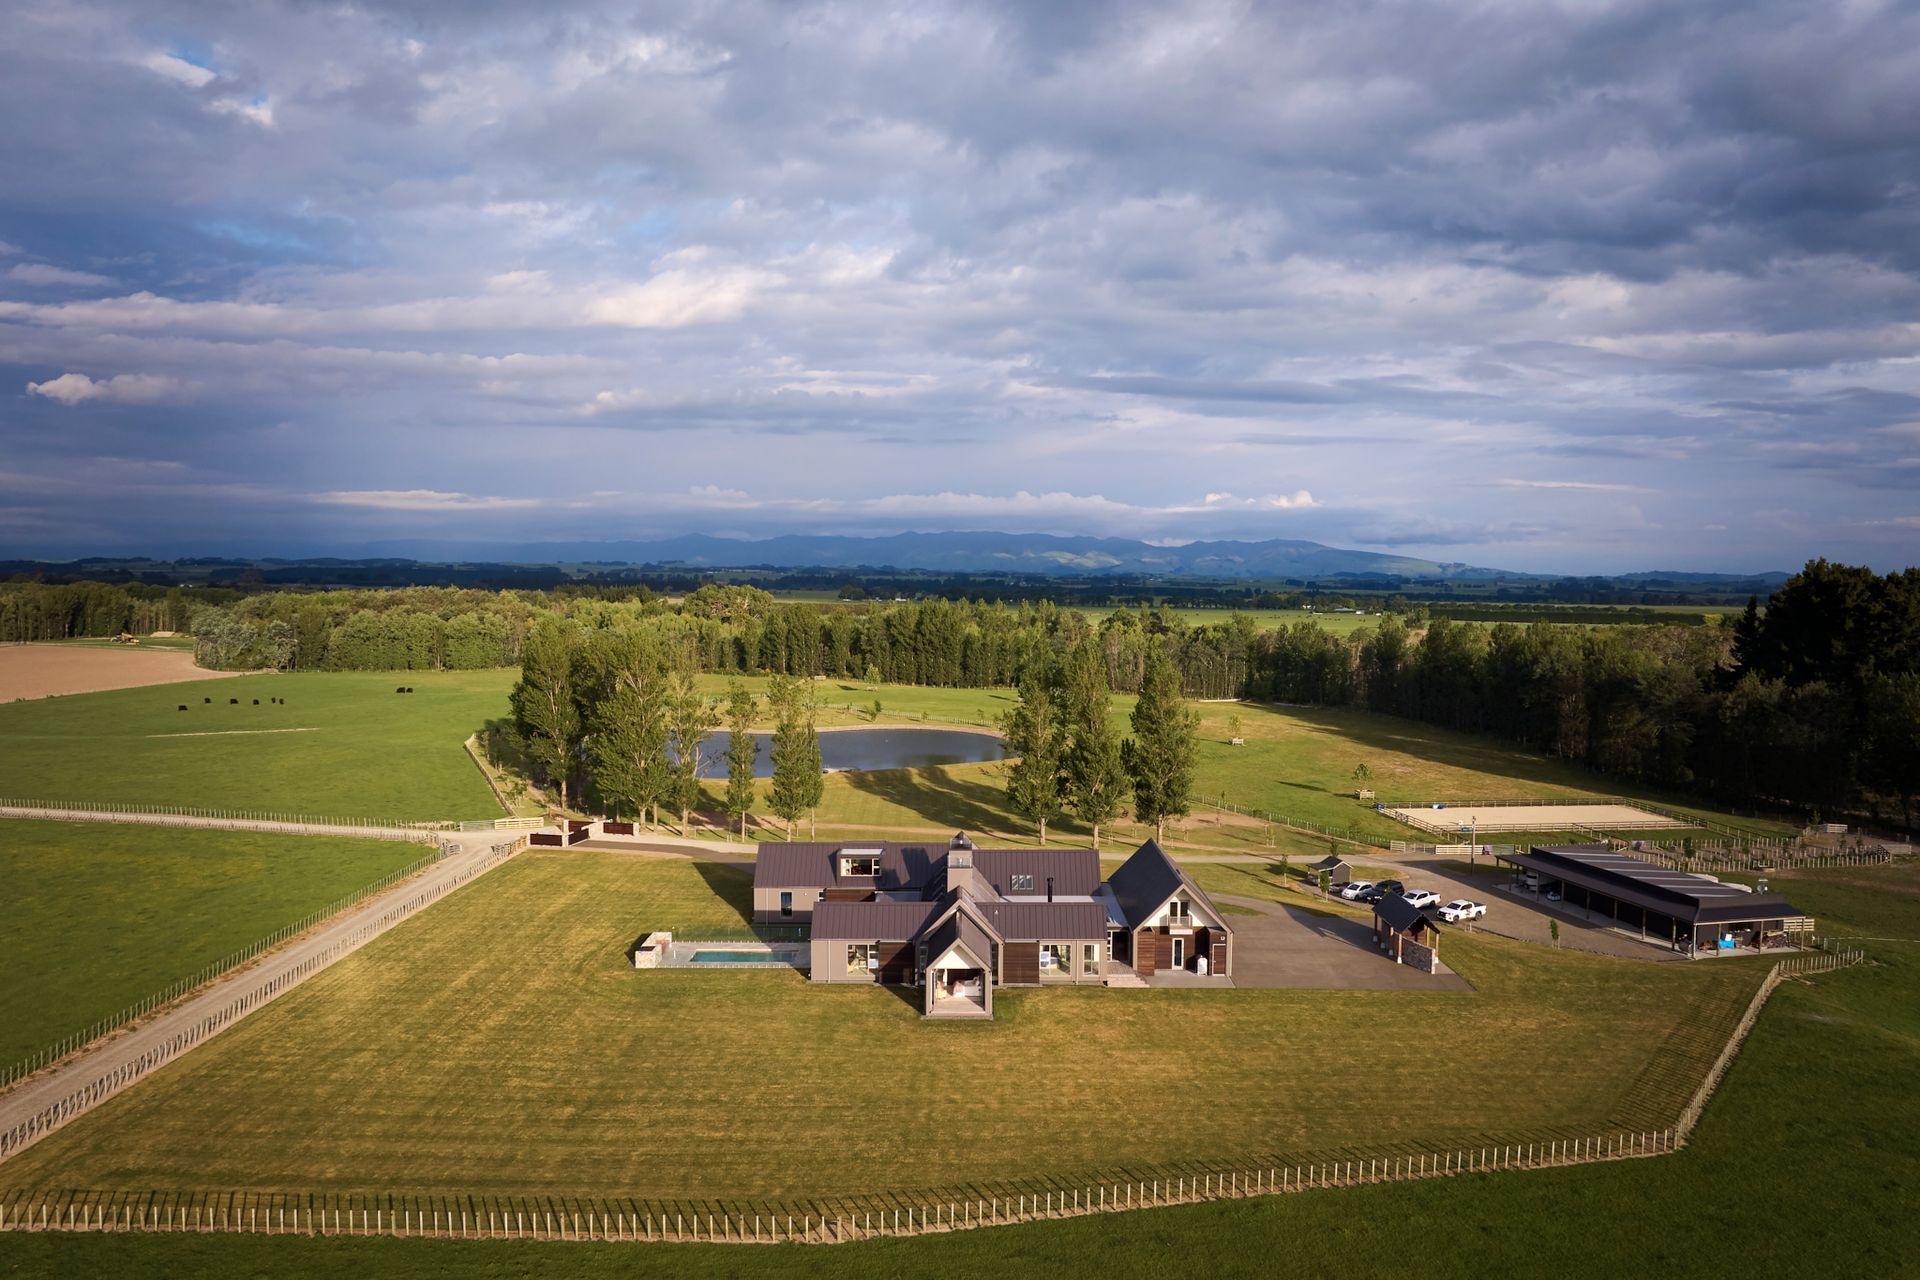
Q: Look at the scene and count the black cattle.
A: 8